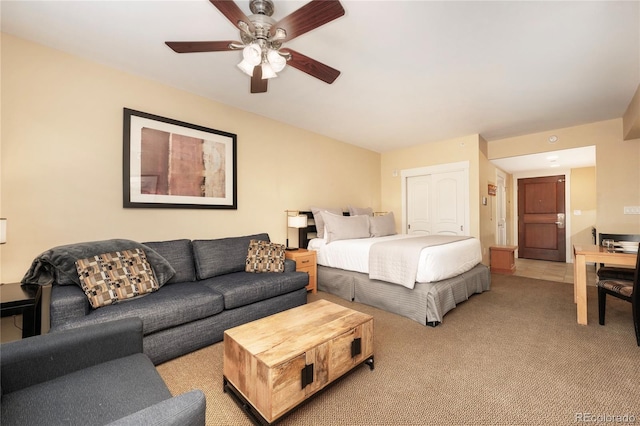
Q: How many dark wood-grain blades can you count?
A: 5